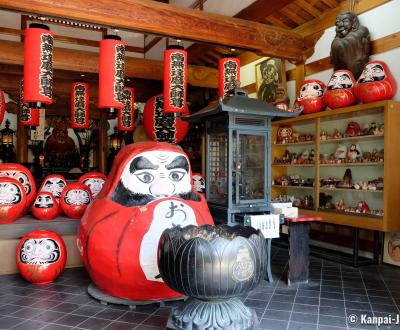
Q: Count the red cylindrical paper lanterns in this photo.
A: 7